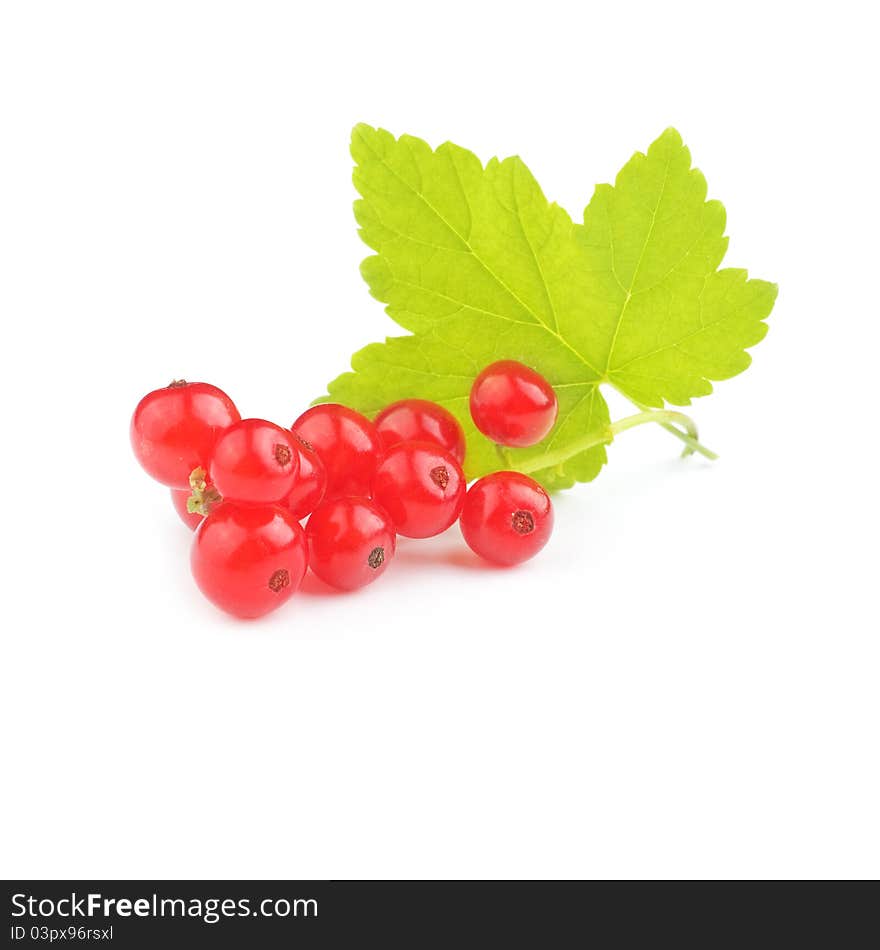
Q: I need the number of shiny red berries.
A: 11